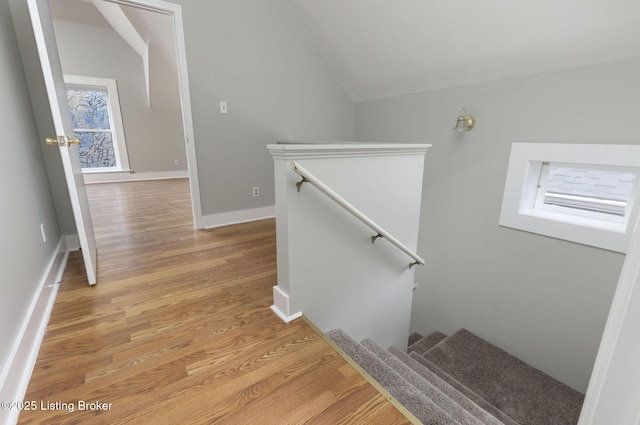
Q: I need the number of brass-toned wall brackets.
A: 3